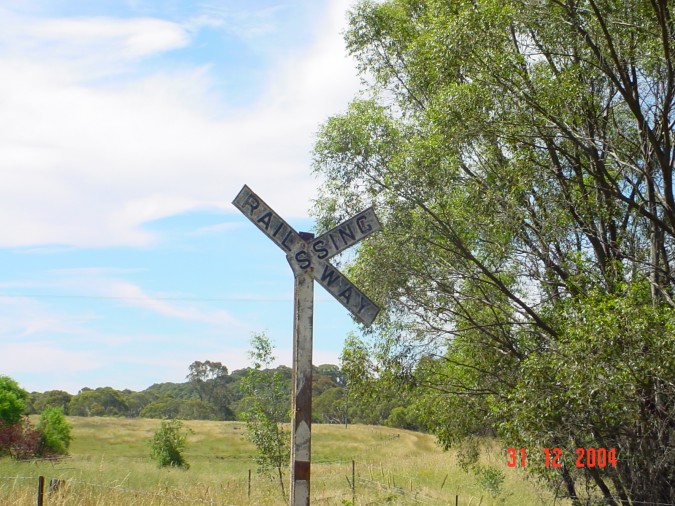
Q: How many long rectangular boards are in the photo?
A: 2